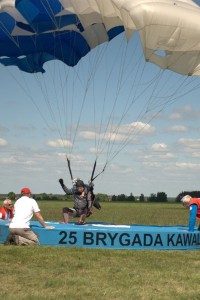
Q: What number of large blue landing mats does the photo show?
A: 1